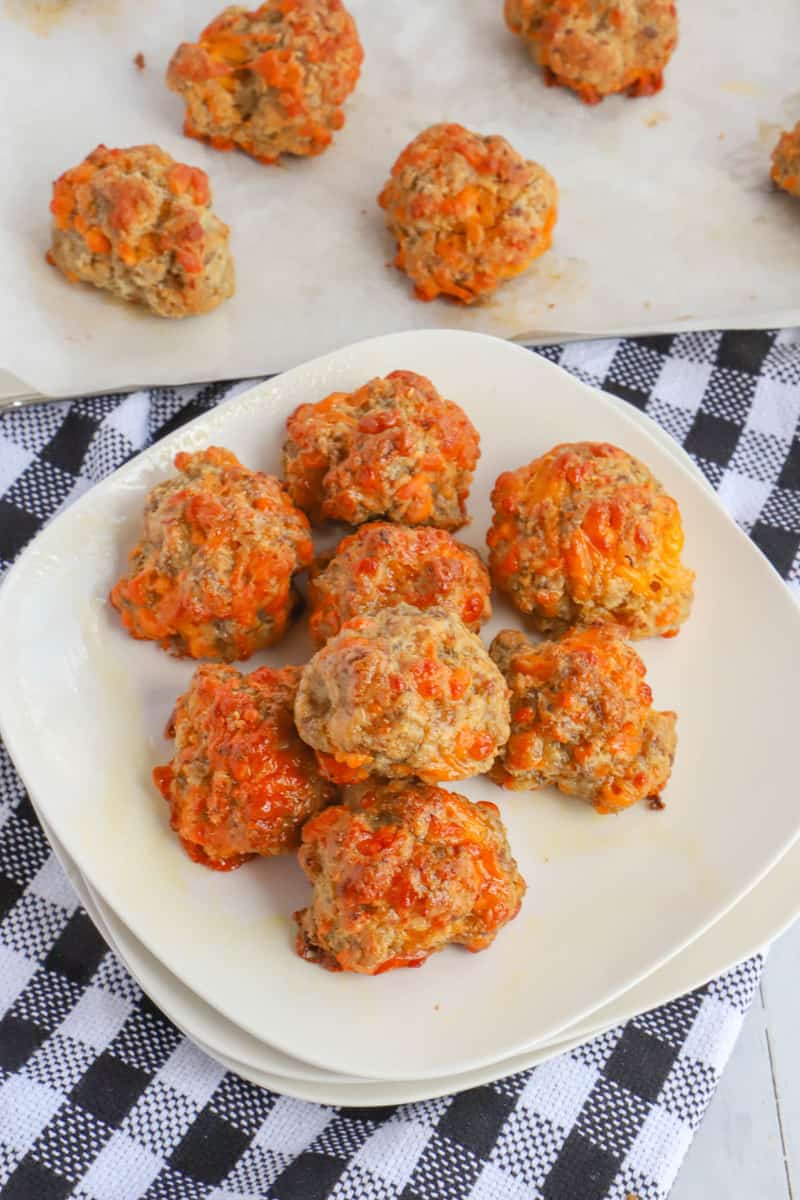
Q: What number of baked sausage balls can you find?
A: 13